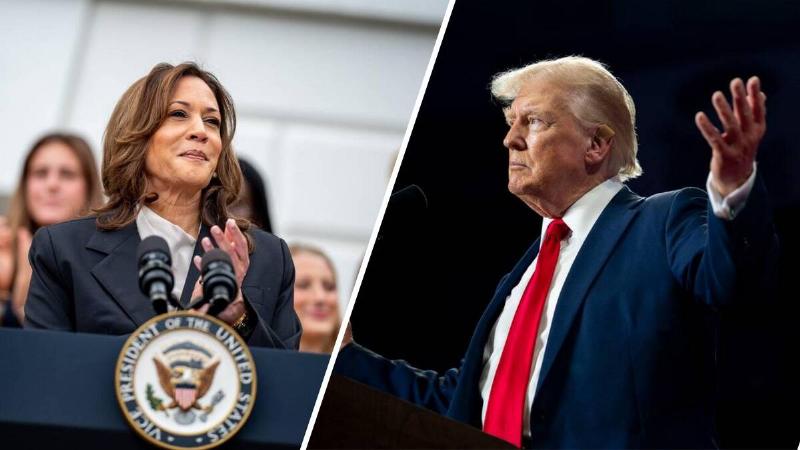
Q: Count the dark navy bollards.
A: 0